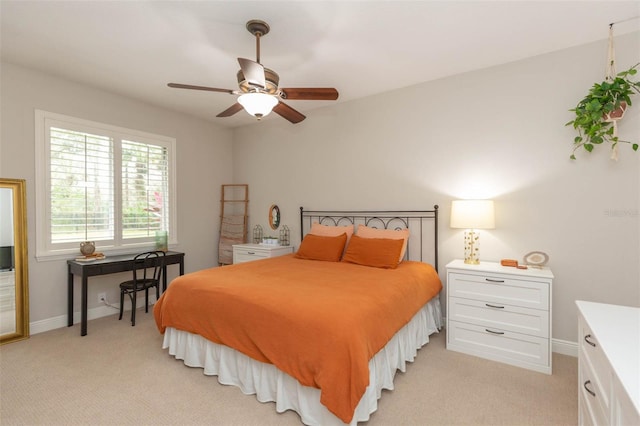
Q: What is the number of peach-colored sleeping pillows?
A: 2